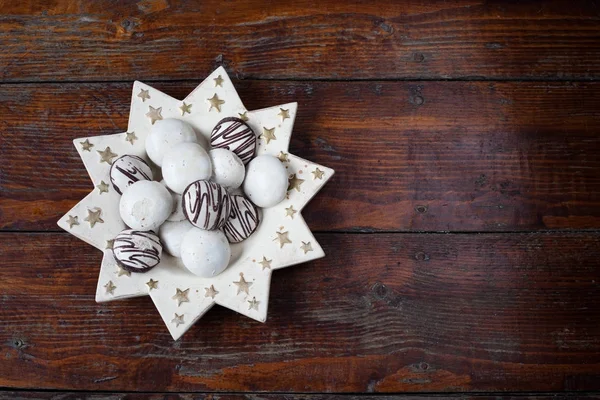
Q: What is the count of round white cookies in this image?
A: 8